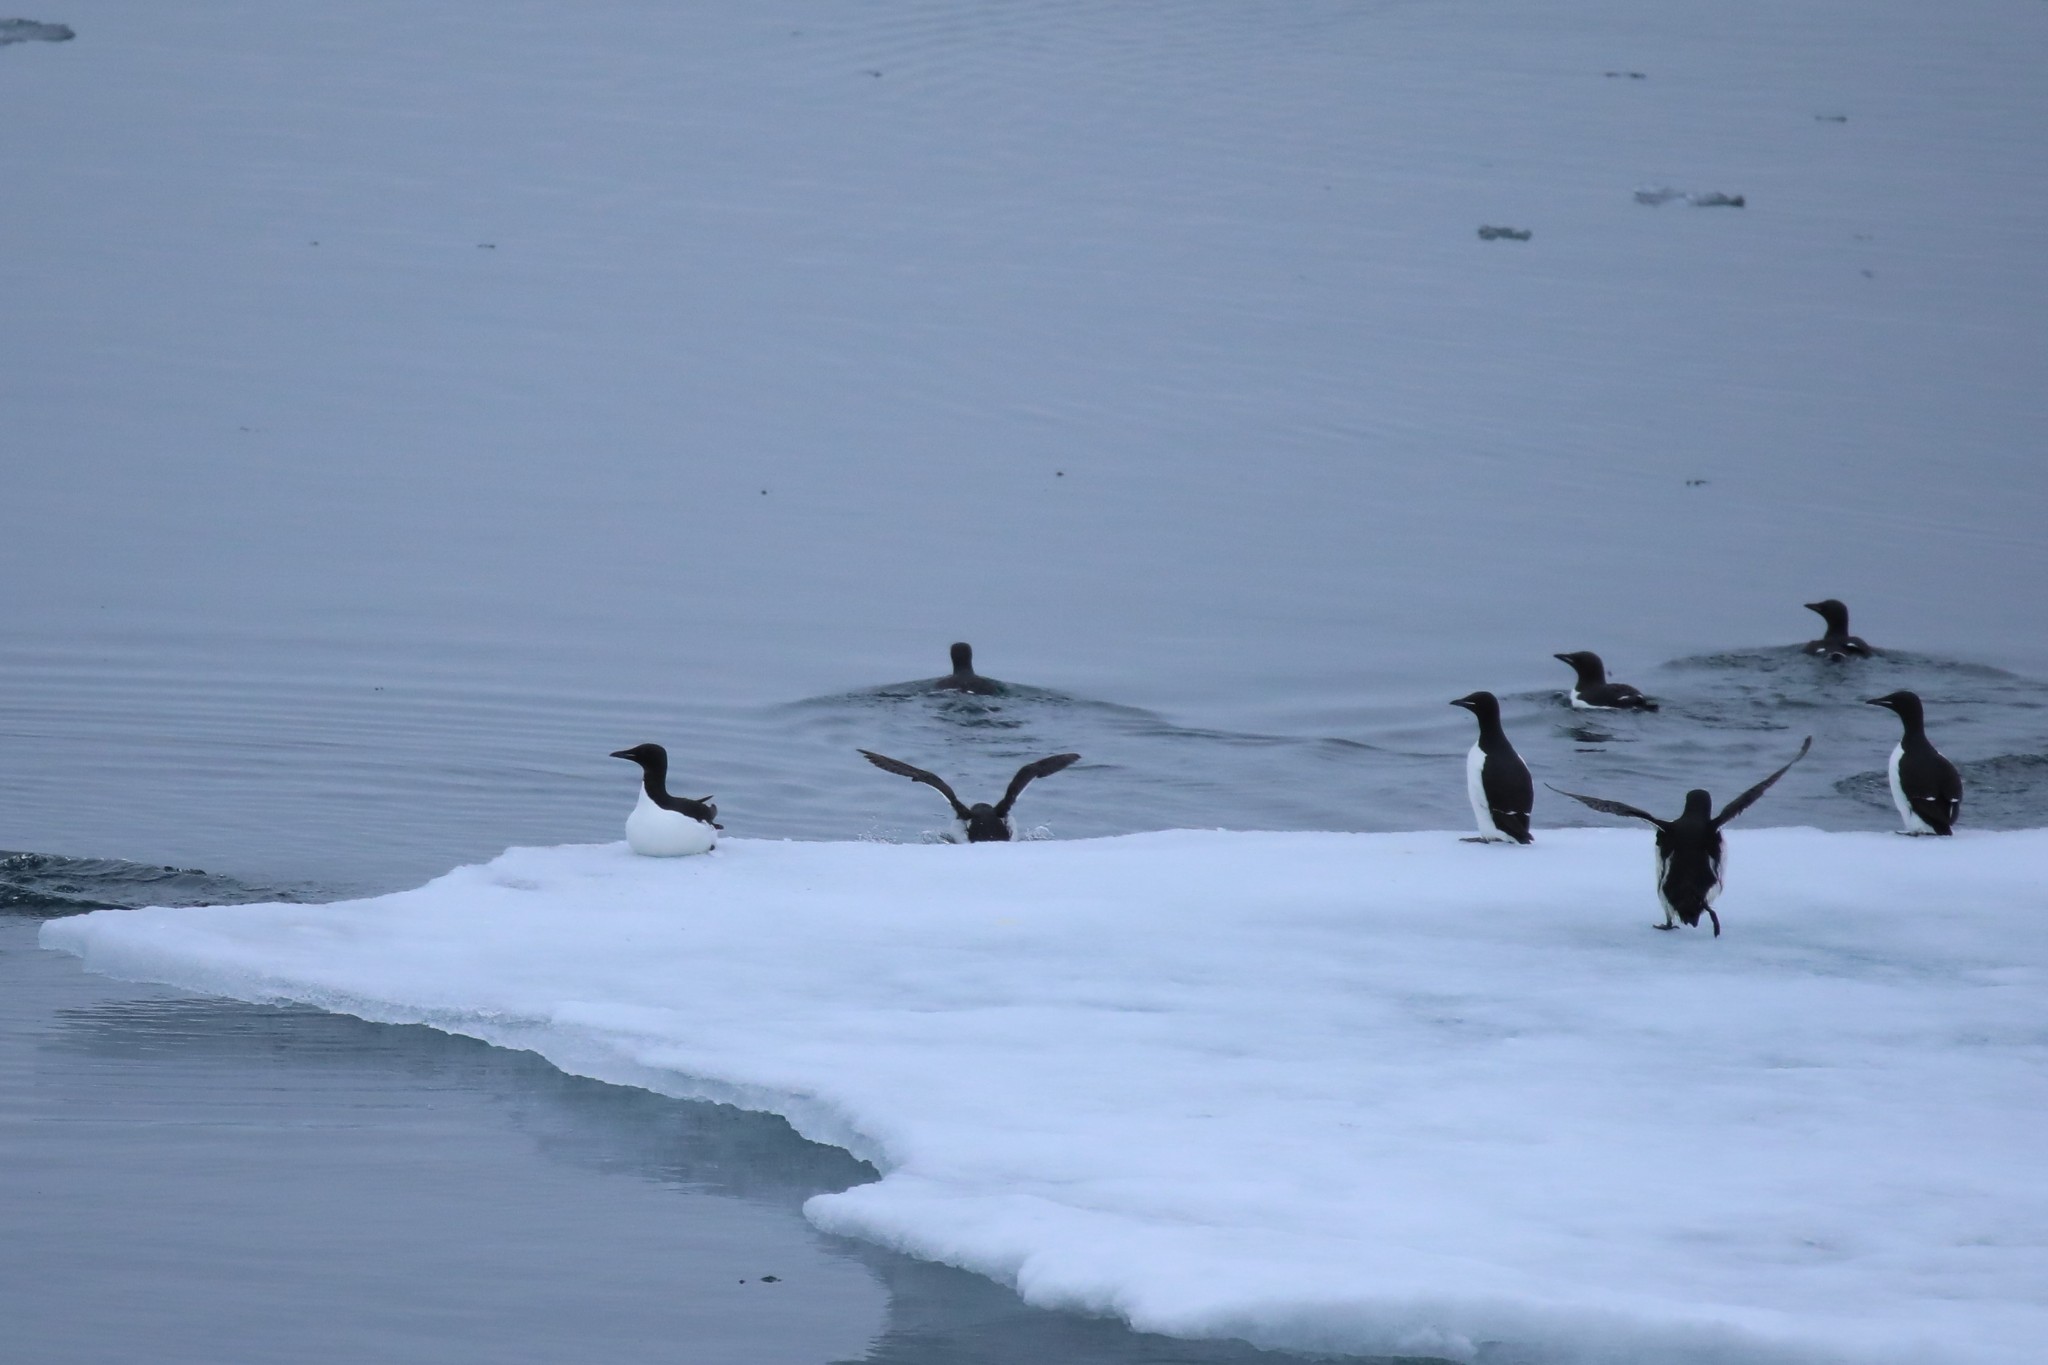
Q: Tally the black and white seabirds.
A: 8